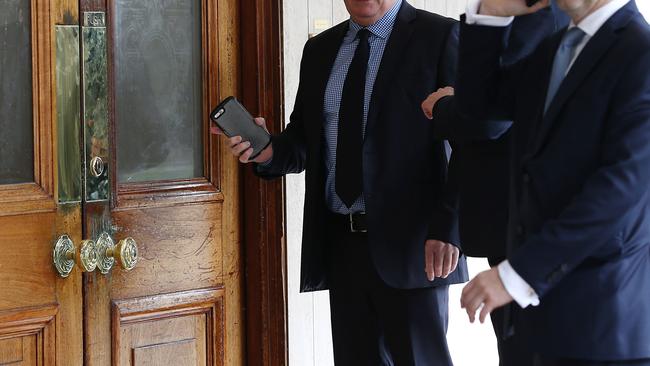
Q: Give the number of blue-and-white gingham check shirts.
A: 1